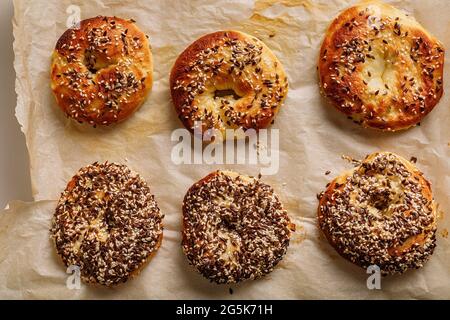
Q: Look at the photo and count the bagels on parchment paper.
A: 6